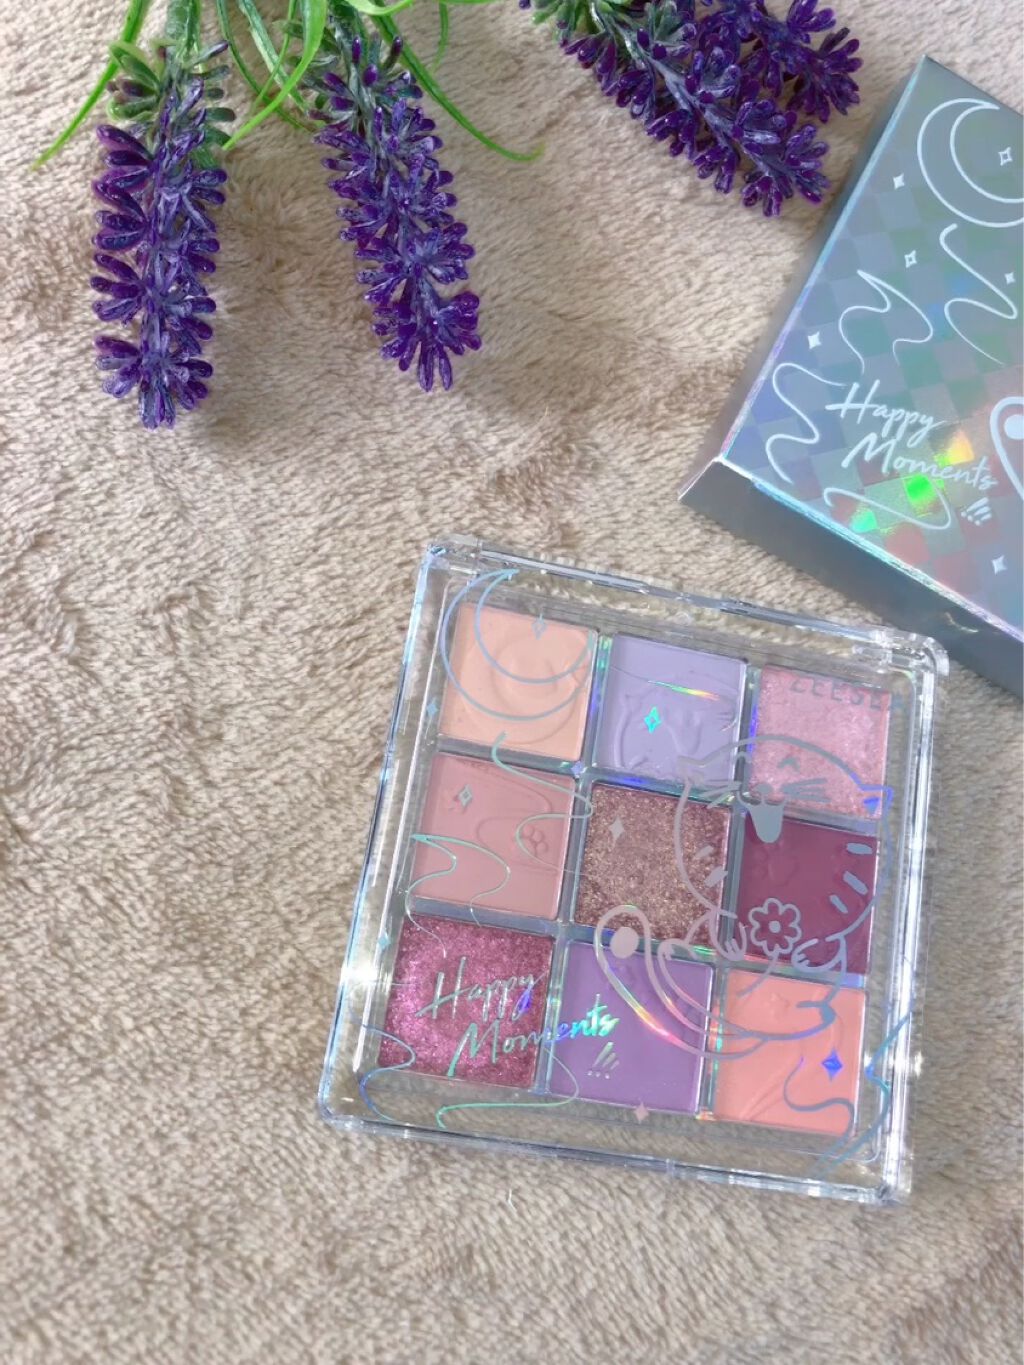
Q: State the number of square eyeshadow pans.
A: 9